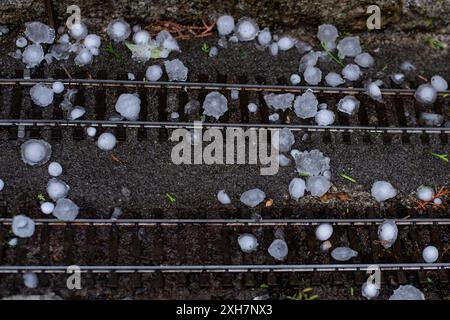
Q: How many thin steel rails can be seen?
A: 4